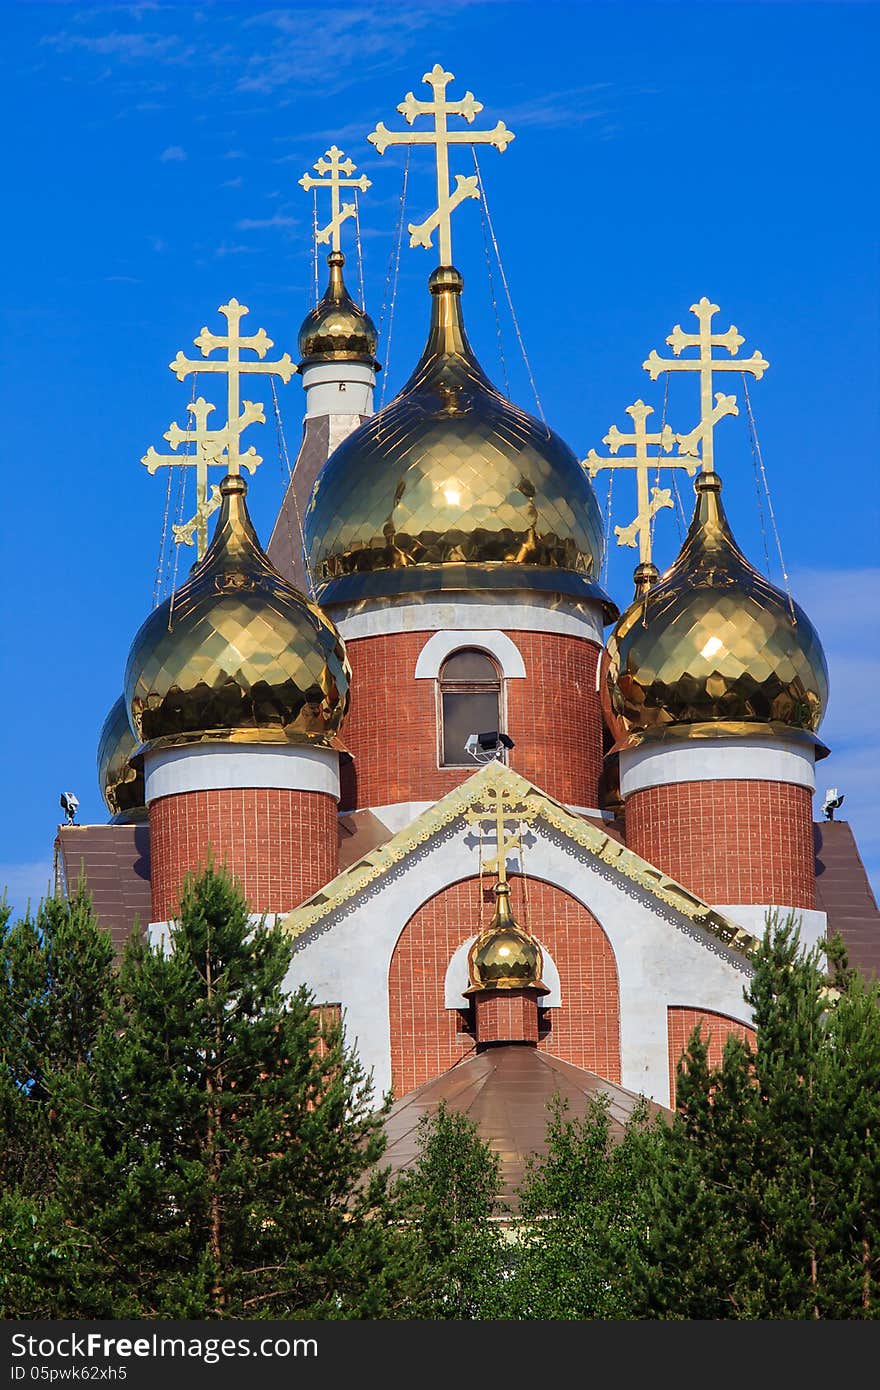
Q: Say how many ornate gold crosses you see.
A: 7